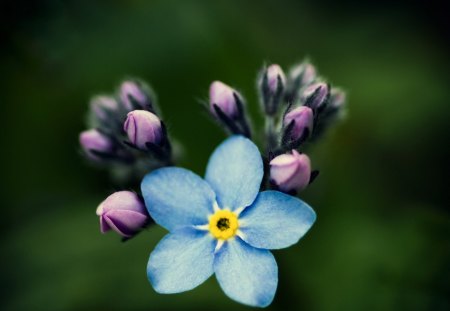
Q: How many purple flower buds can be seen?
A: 12